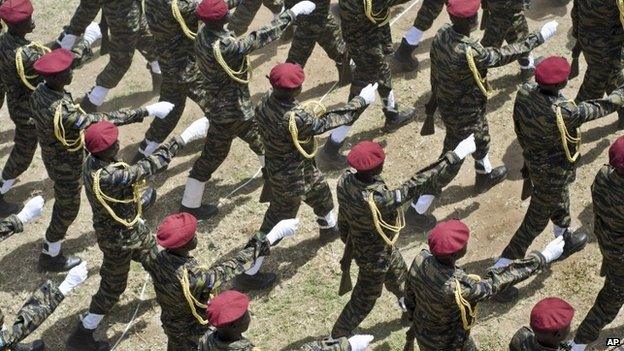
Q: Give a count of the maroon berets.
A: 13